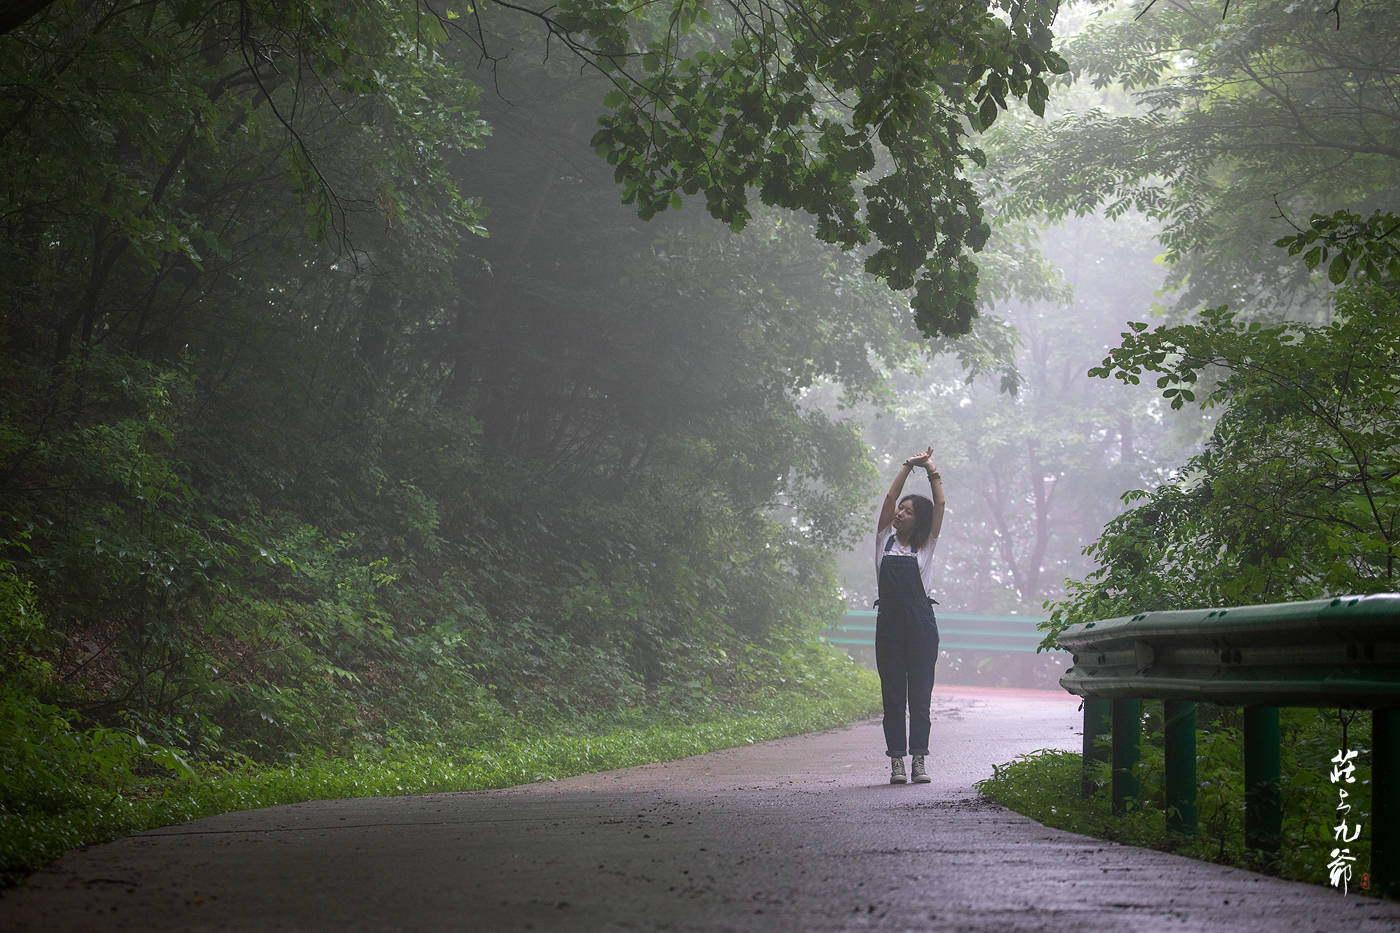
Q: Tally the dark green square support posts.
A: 5